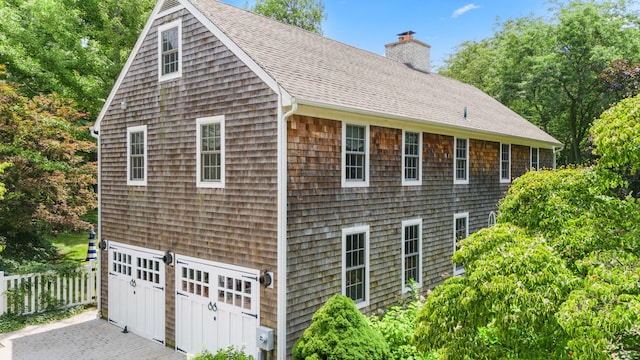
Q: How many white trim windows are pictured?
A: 12